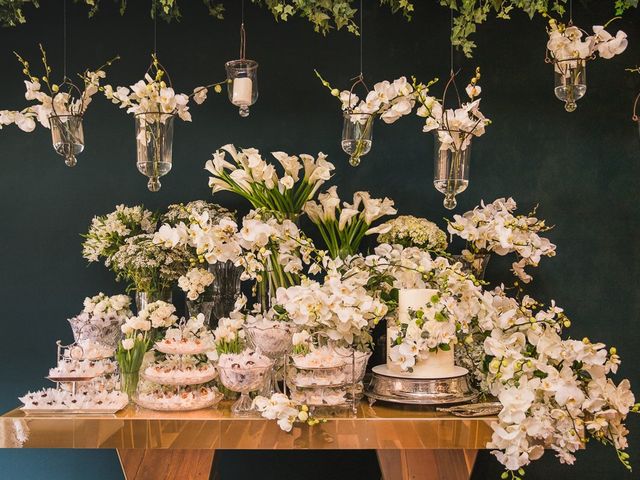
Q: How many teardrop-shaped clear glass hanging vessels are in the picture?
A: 6